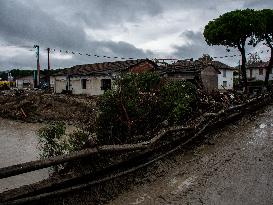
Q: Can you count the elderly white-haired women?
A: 0